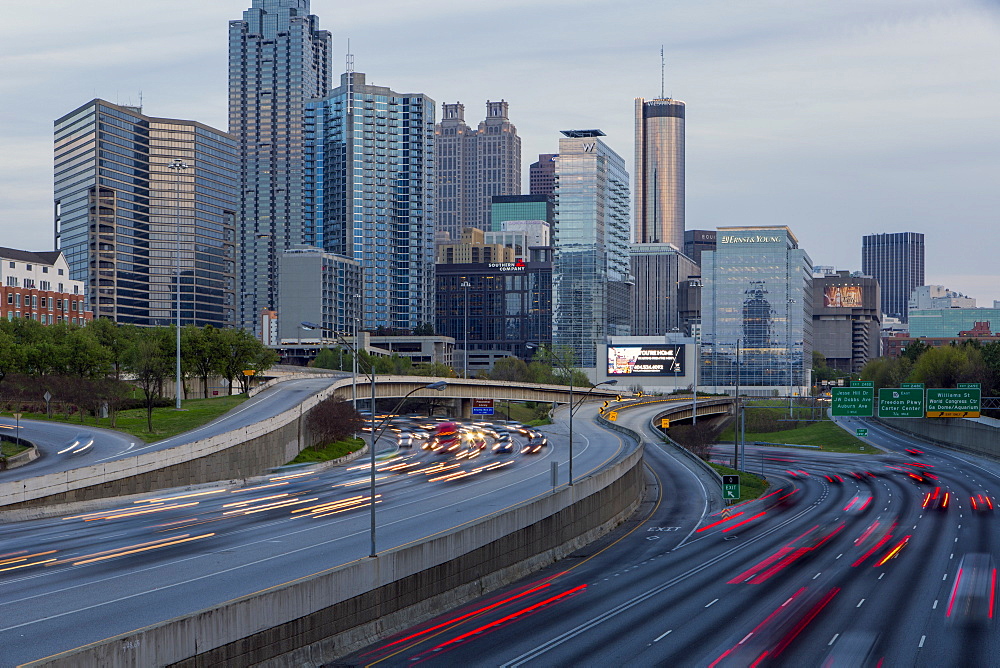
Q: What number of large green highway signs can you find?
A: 3